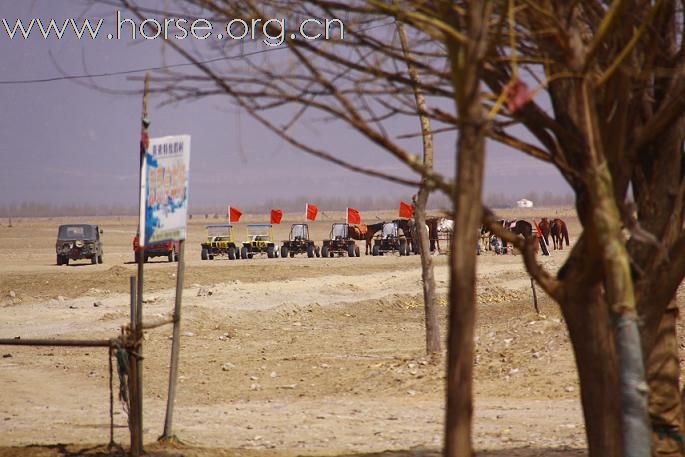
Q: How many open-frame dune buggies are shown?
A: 5